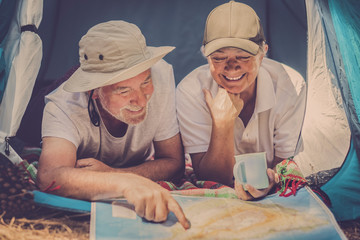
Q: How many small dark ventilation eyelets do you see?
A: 2